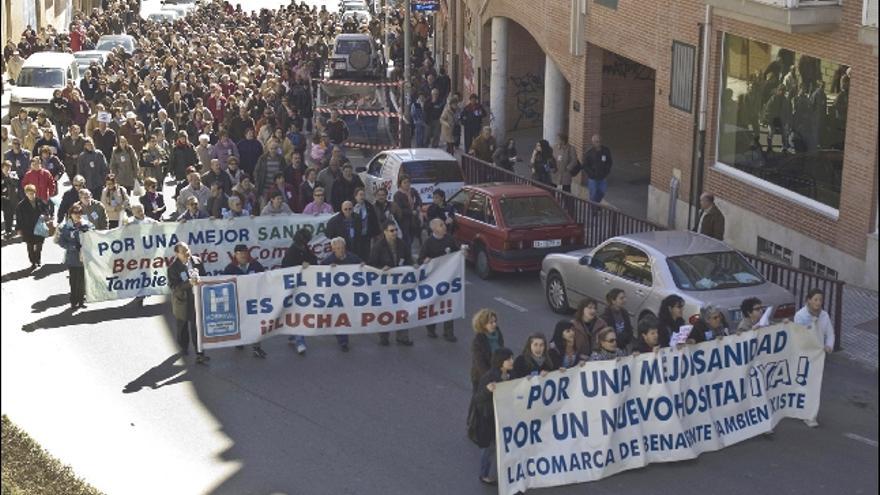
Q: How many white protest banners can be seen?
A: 3